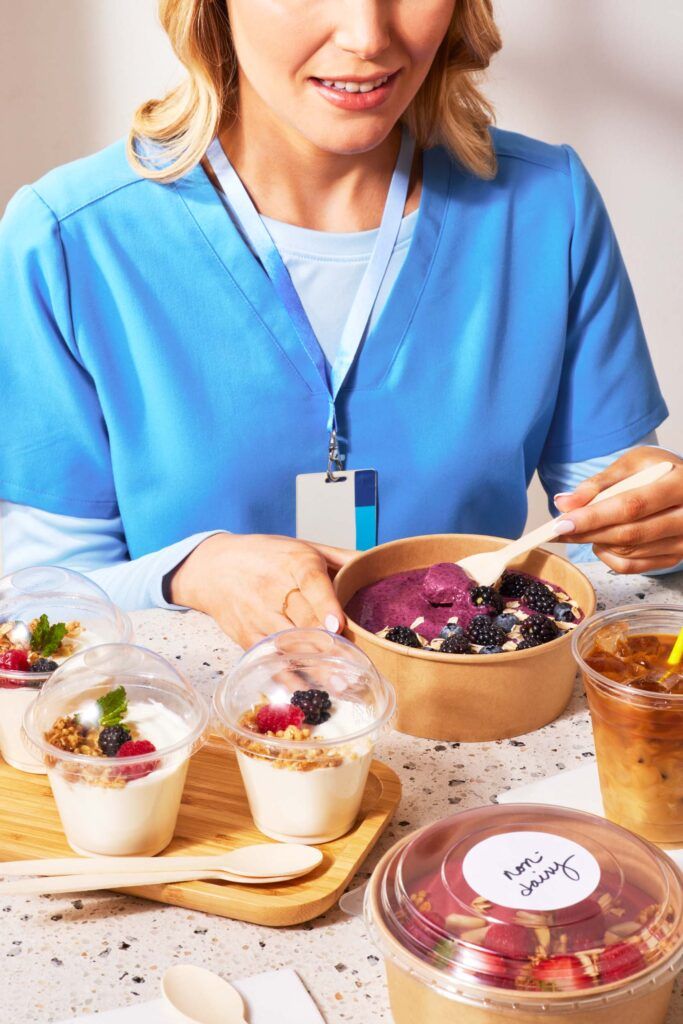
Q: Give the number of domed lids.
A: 3